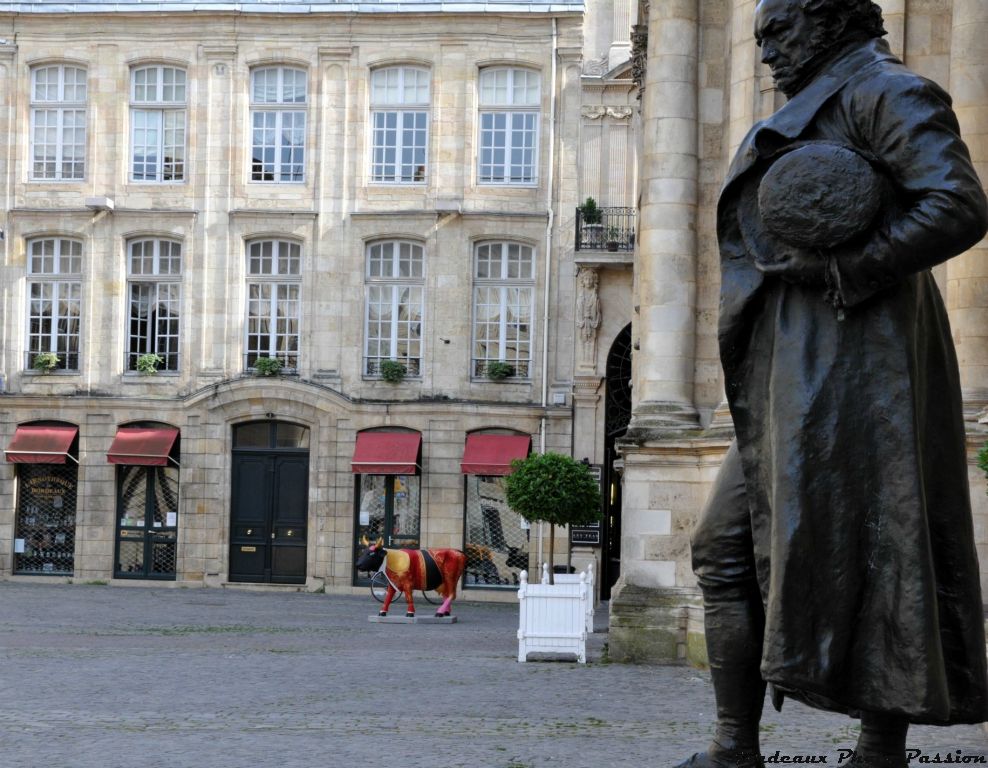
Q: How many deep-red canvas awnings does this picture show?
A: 4